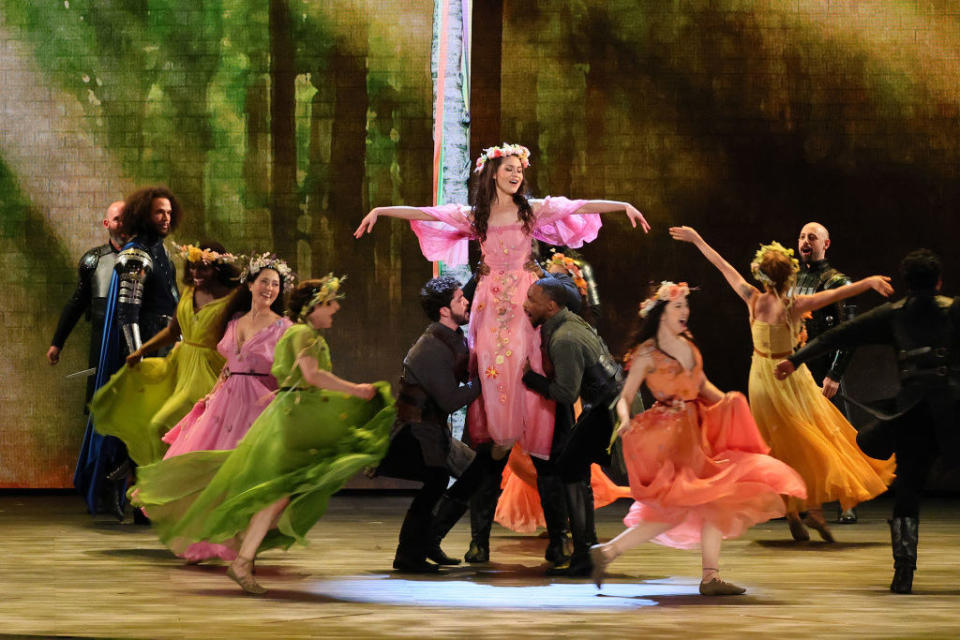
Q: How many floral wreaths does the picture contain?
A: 7